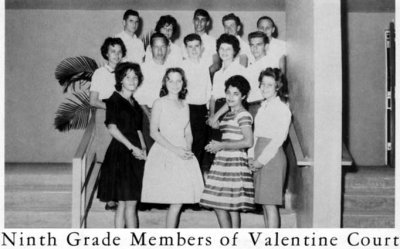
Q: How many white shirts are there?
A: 11